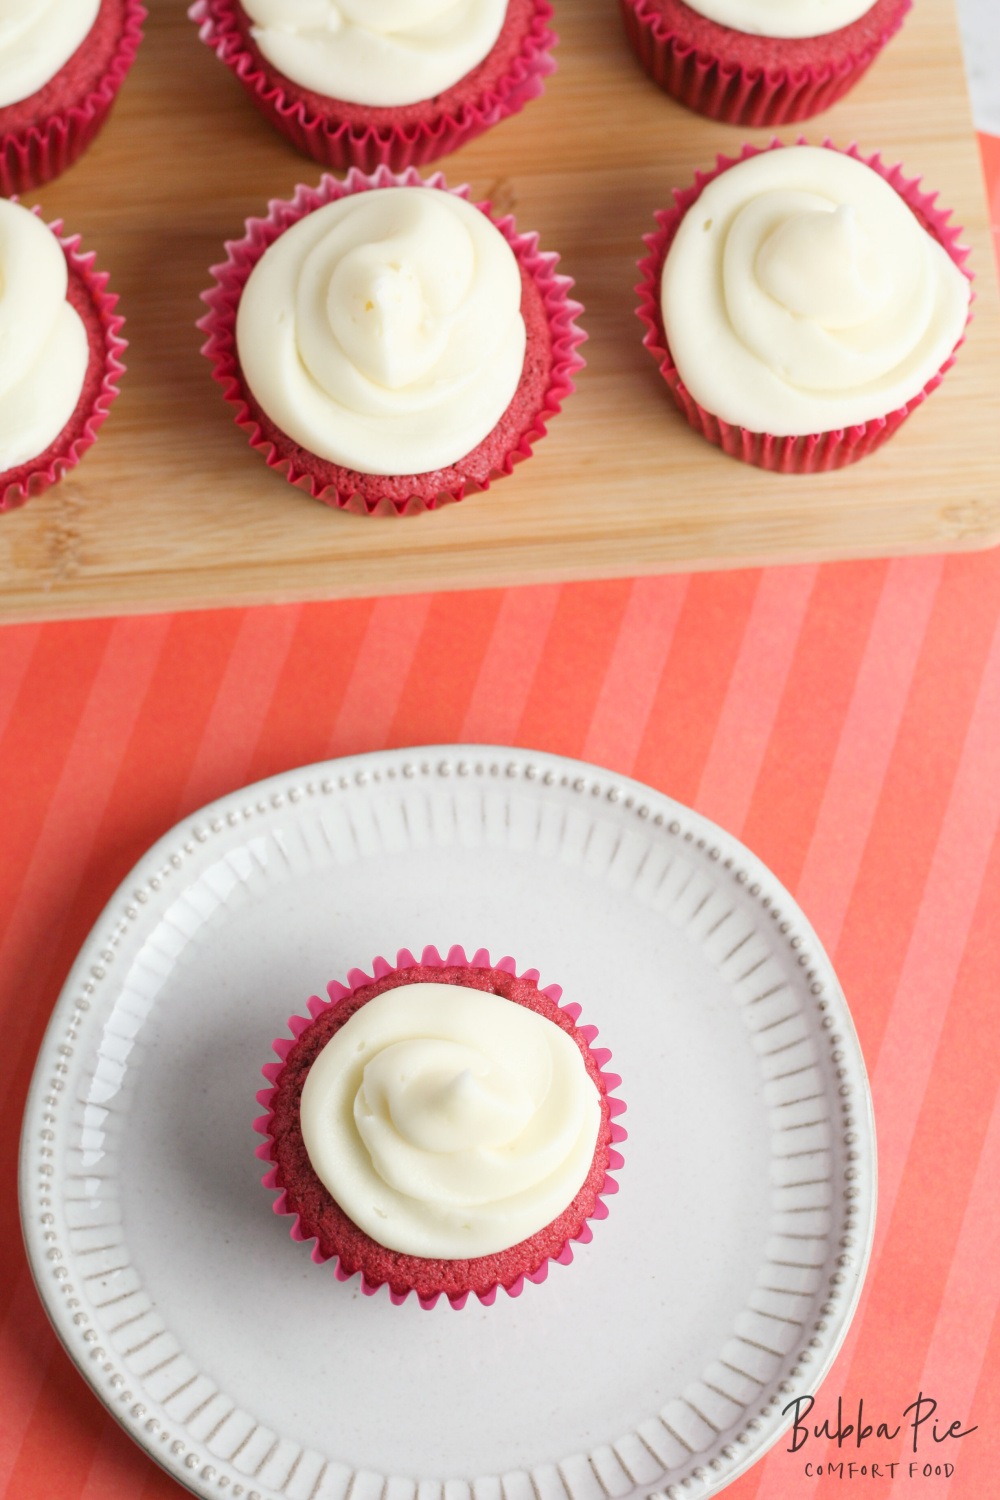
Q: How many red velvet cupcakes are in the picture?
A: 7